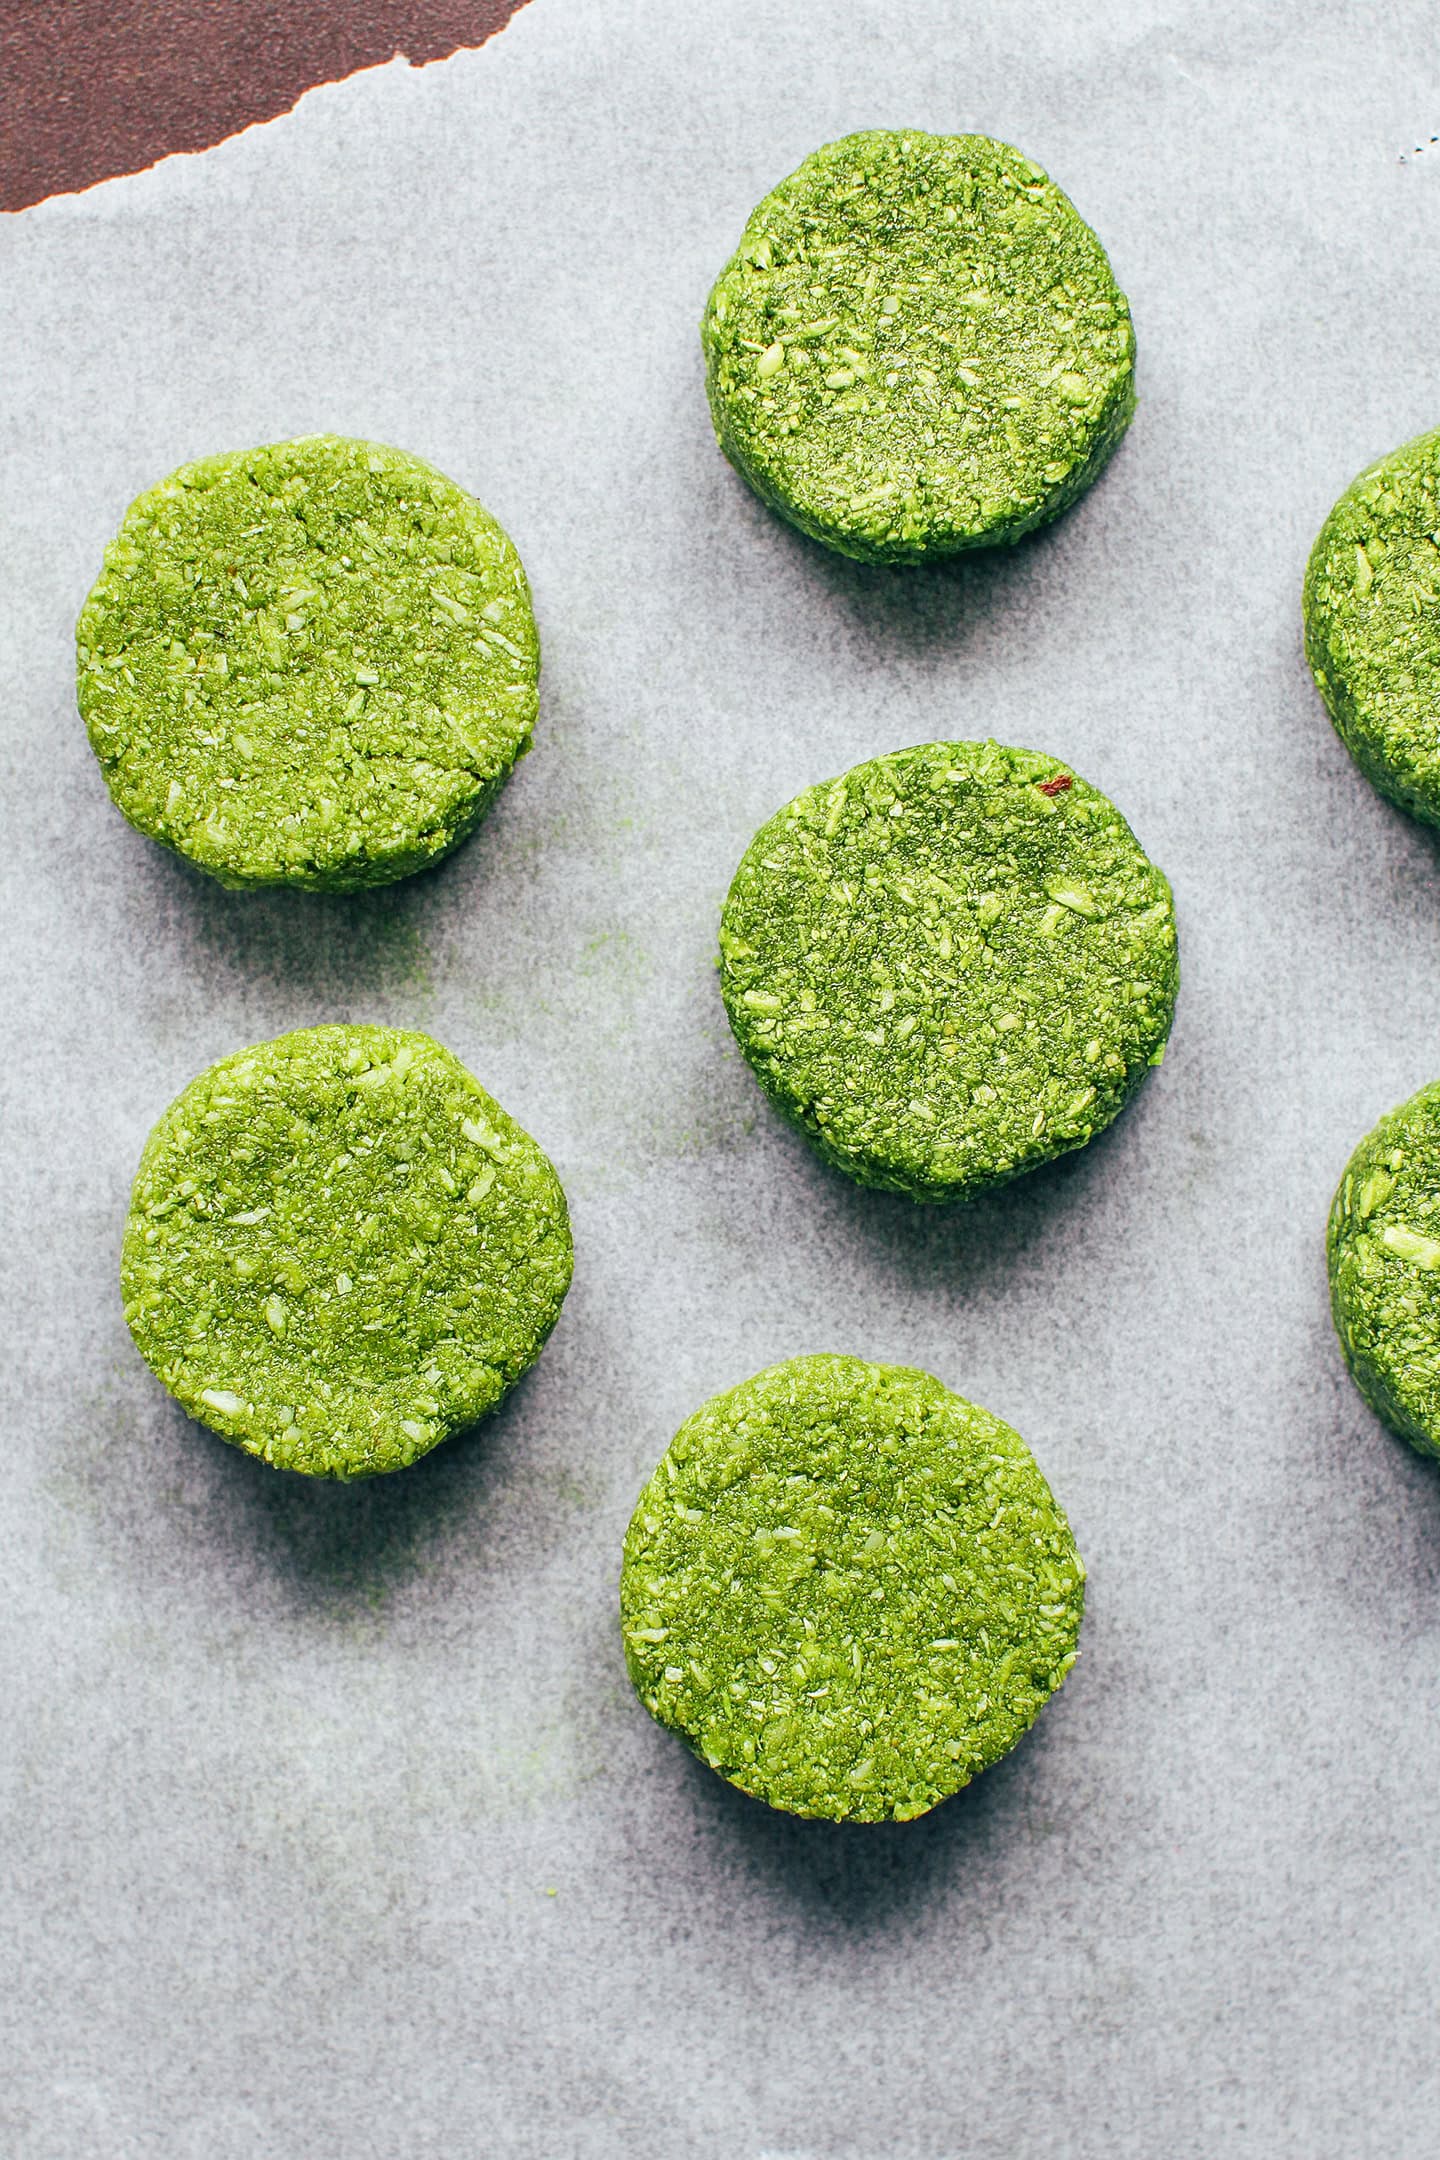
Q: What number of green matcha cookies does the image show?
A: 7